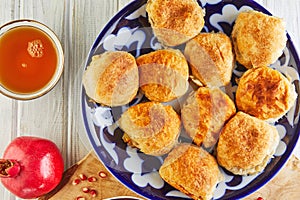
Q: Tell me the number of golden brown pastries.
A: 10